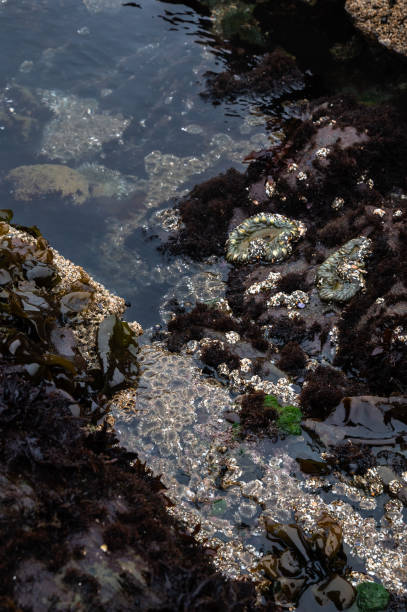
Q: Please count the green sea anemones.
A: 2